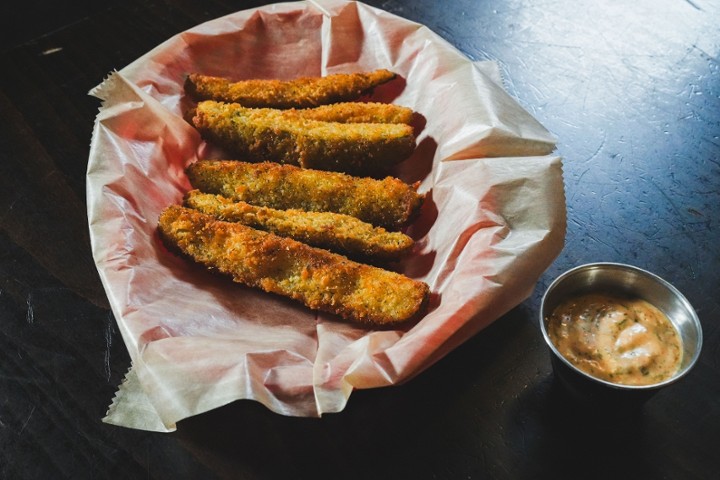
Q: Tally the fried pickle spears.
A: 6